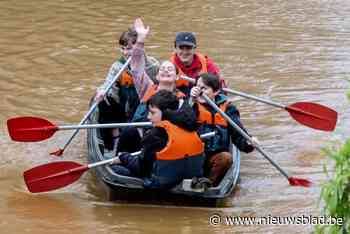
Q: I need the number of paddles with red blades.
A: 5